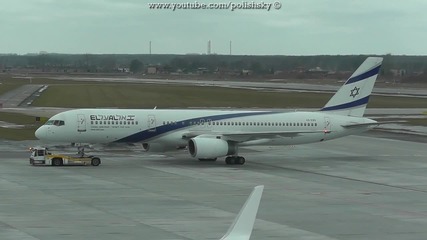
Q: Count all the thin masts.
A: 3